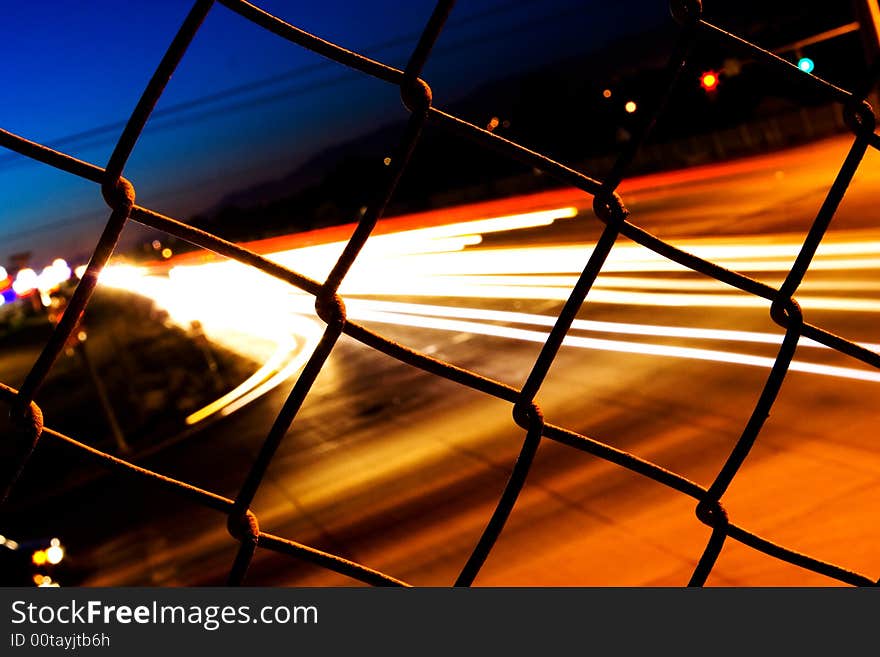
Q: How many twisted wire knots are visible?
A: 11